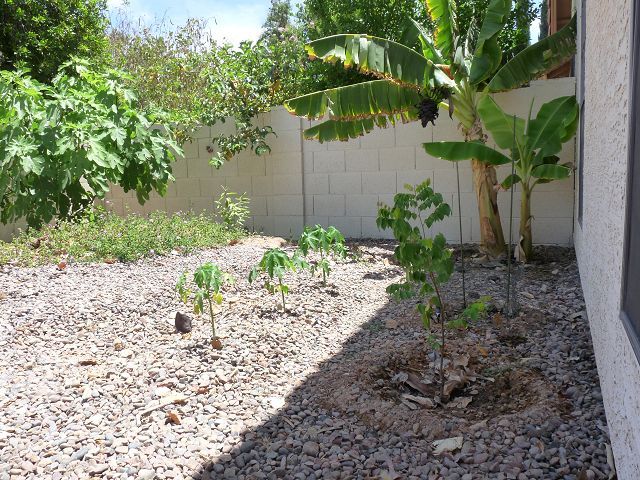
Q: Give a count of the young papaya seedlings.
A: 3